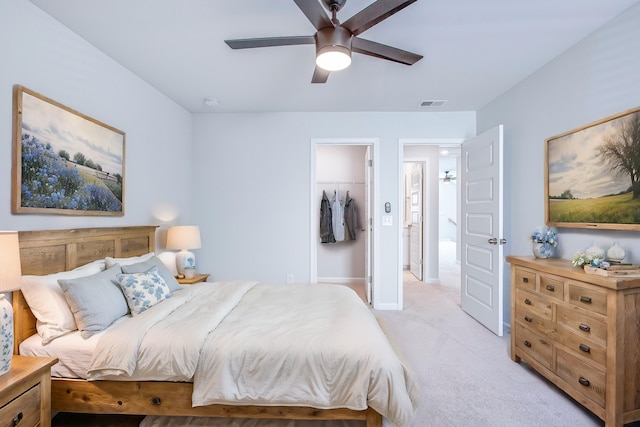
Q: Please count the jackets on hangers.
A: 3